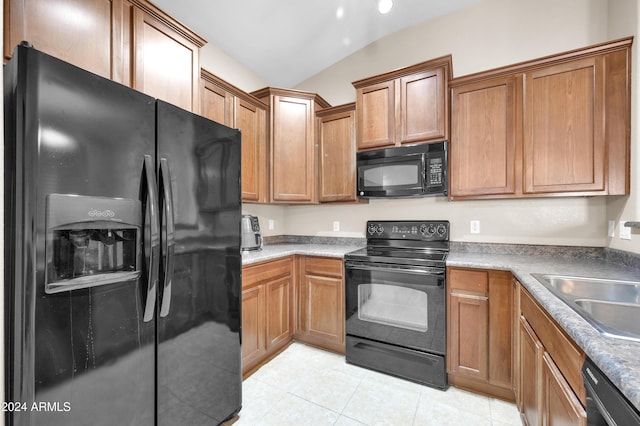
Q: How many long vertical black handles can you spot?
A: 2